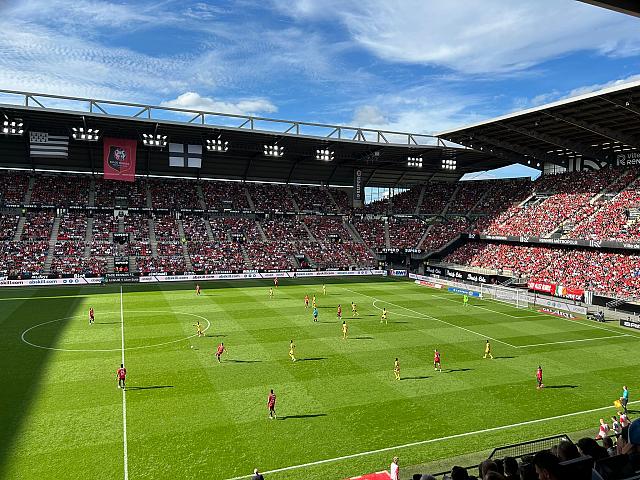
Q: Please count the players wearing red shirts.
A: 10